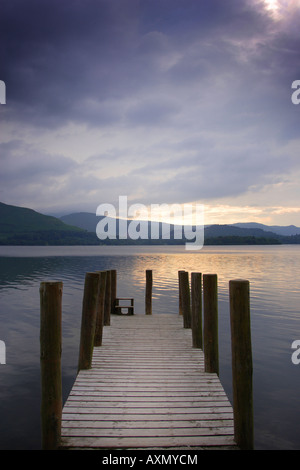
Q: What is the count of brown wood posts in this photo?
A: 11